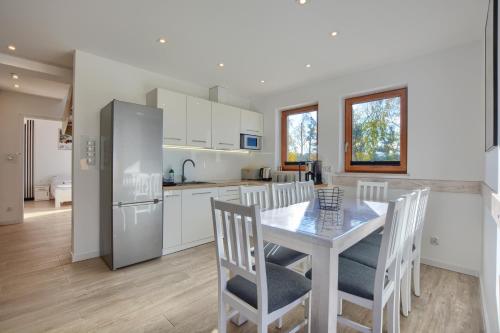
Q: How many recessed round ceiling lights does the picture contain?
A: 9